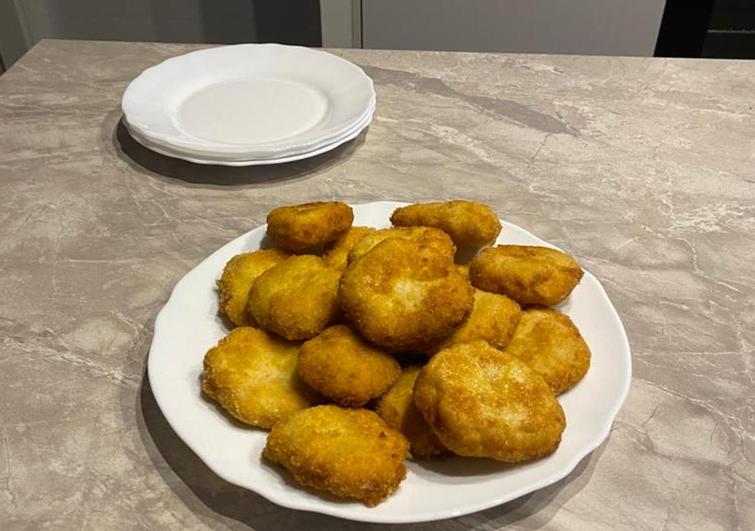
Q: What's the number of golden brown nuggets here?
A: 15